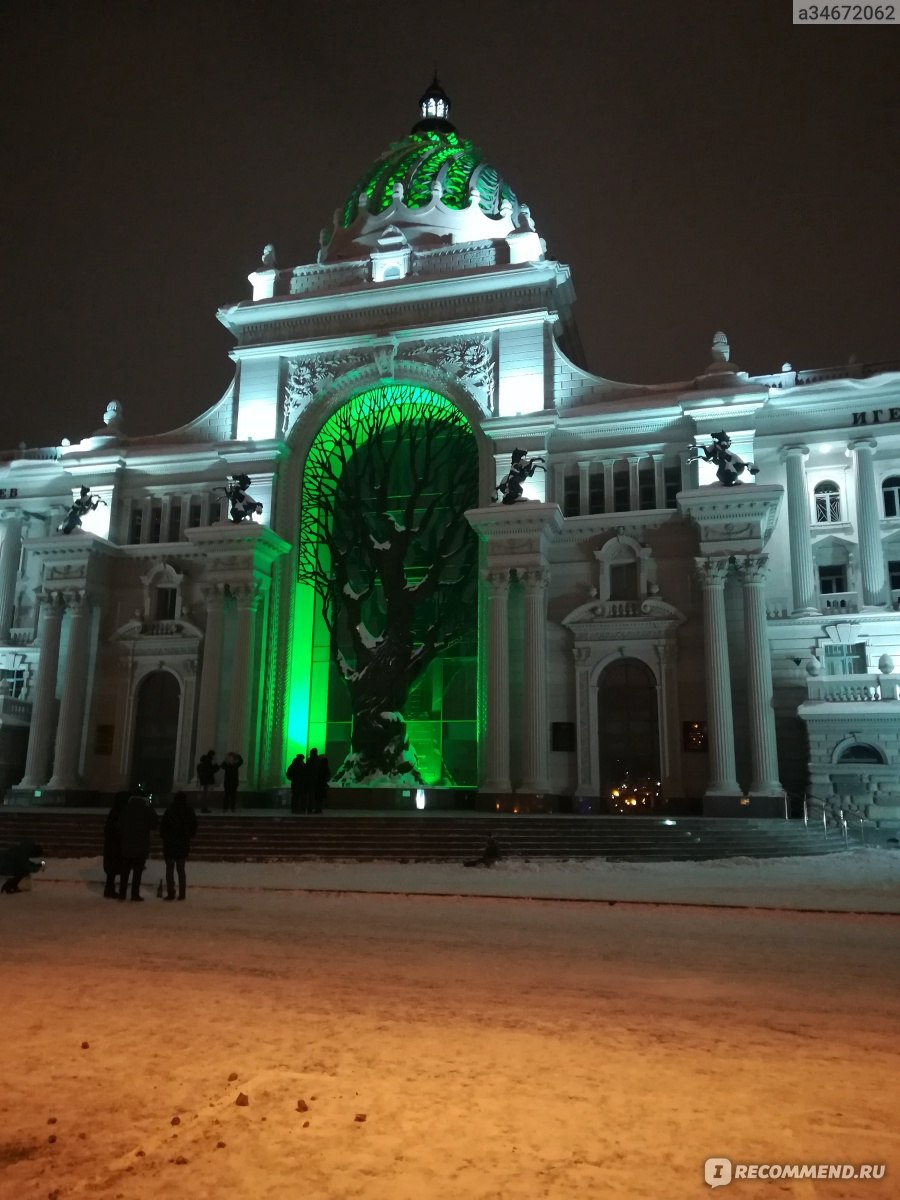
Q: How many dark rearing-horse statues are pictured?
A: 4